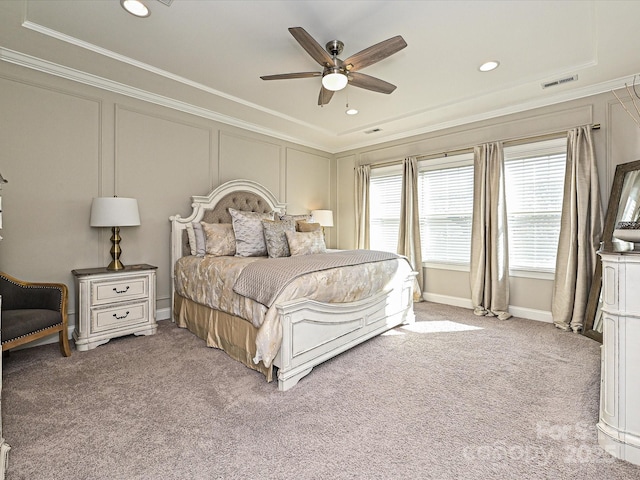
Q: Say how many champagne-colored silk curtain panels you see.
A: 4